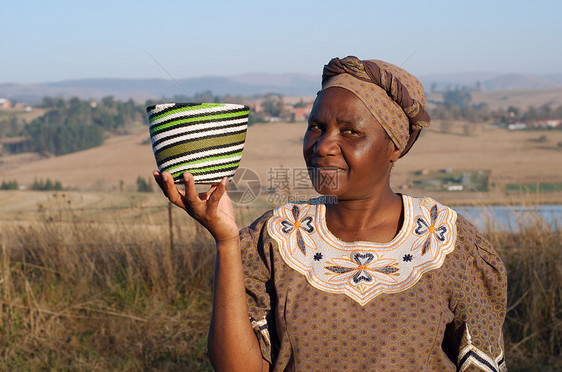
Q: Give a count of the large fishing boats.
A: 0